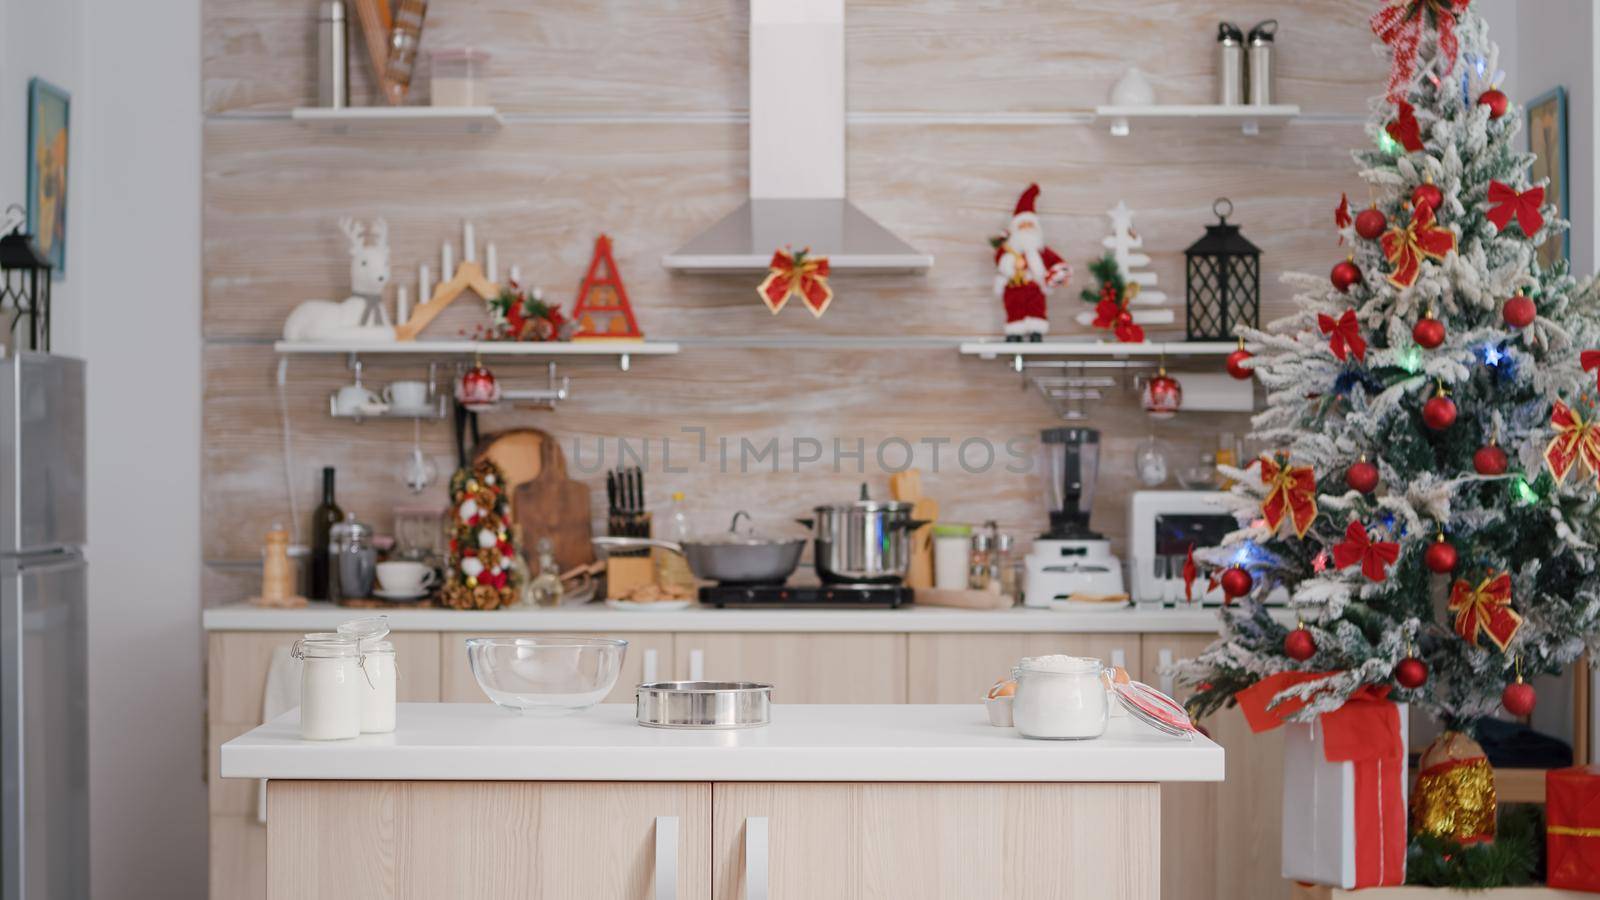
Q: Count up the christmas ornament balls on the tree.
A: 15